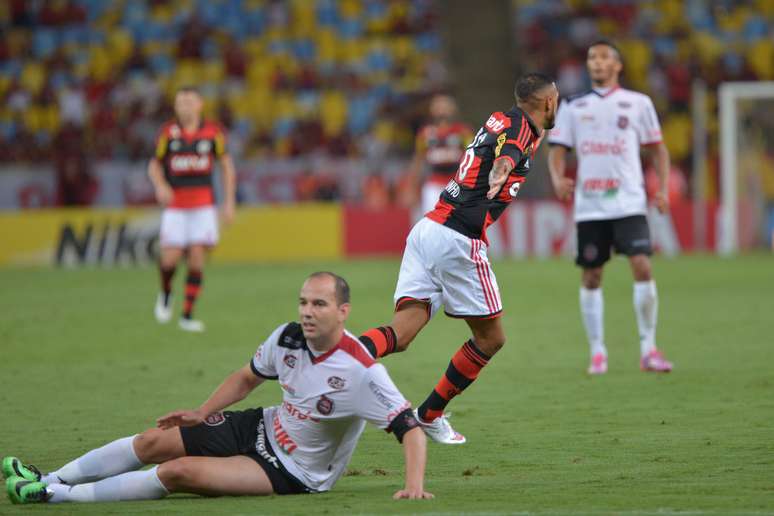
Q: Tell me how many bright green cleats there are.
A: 2